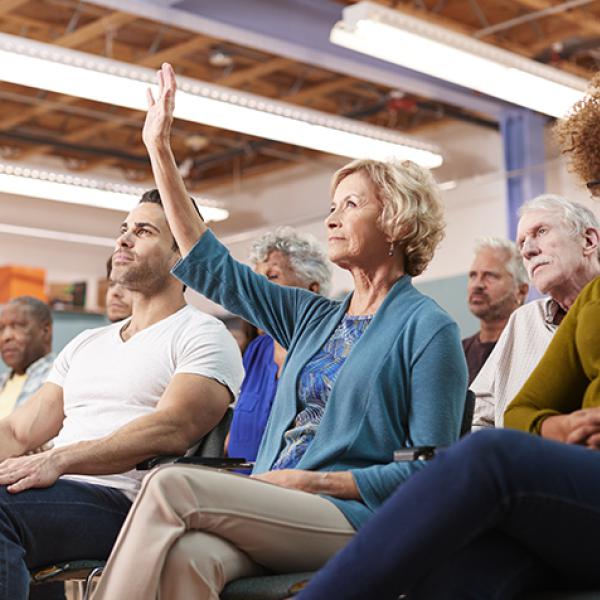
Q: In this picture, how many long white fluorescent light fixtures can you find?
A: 3